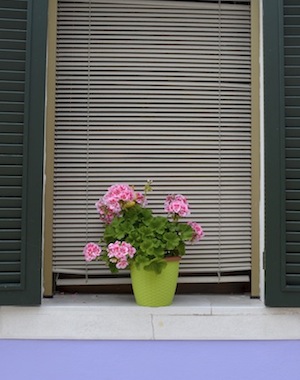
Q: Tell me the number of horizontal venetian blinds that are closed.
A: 1